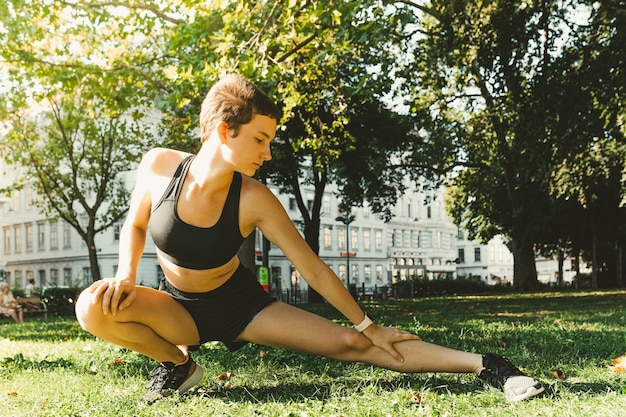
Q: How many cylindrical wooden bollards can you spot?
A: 0